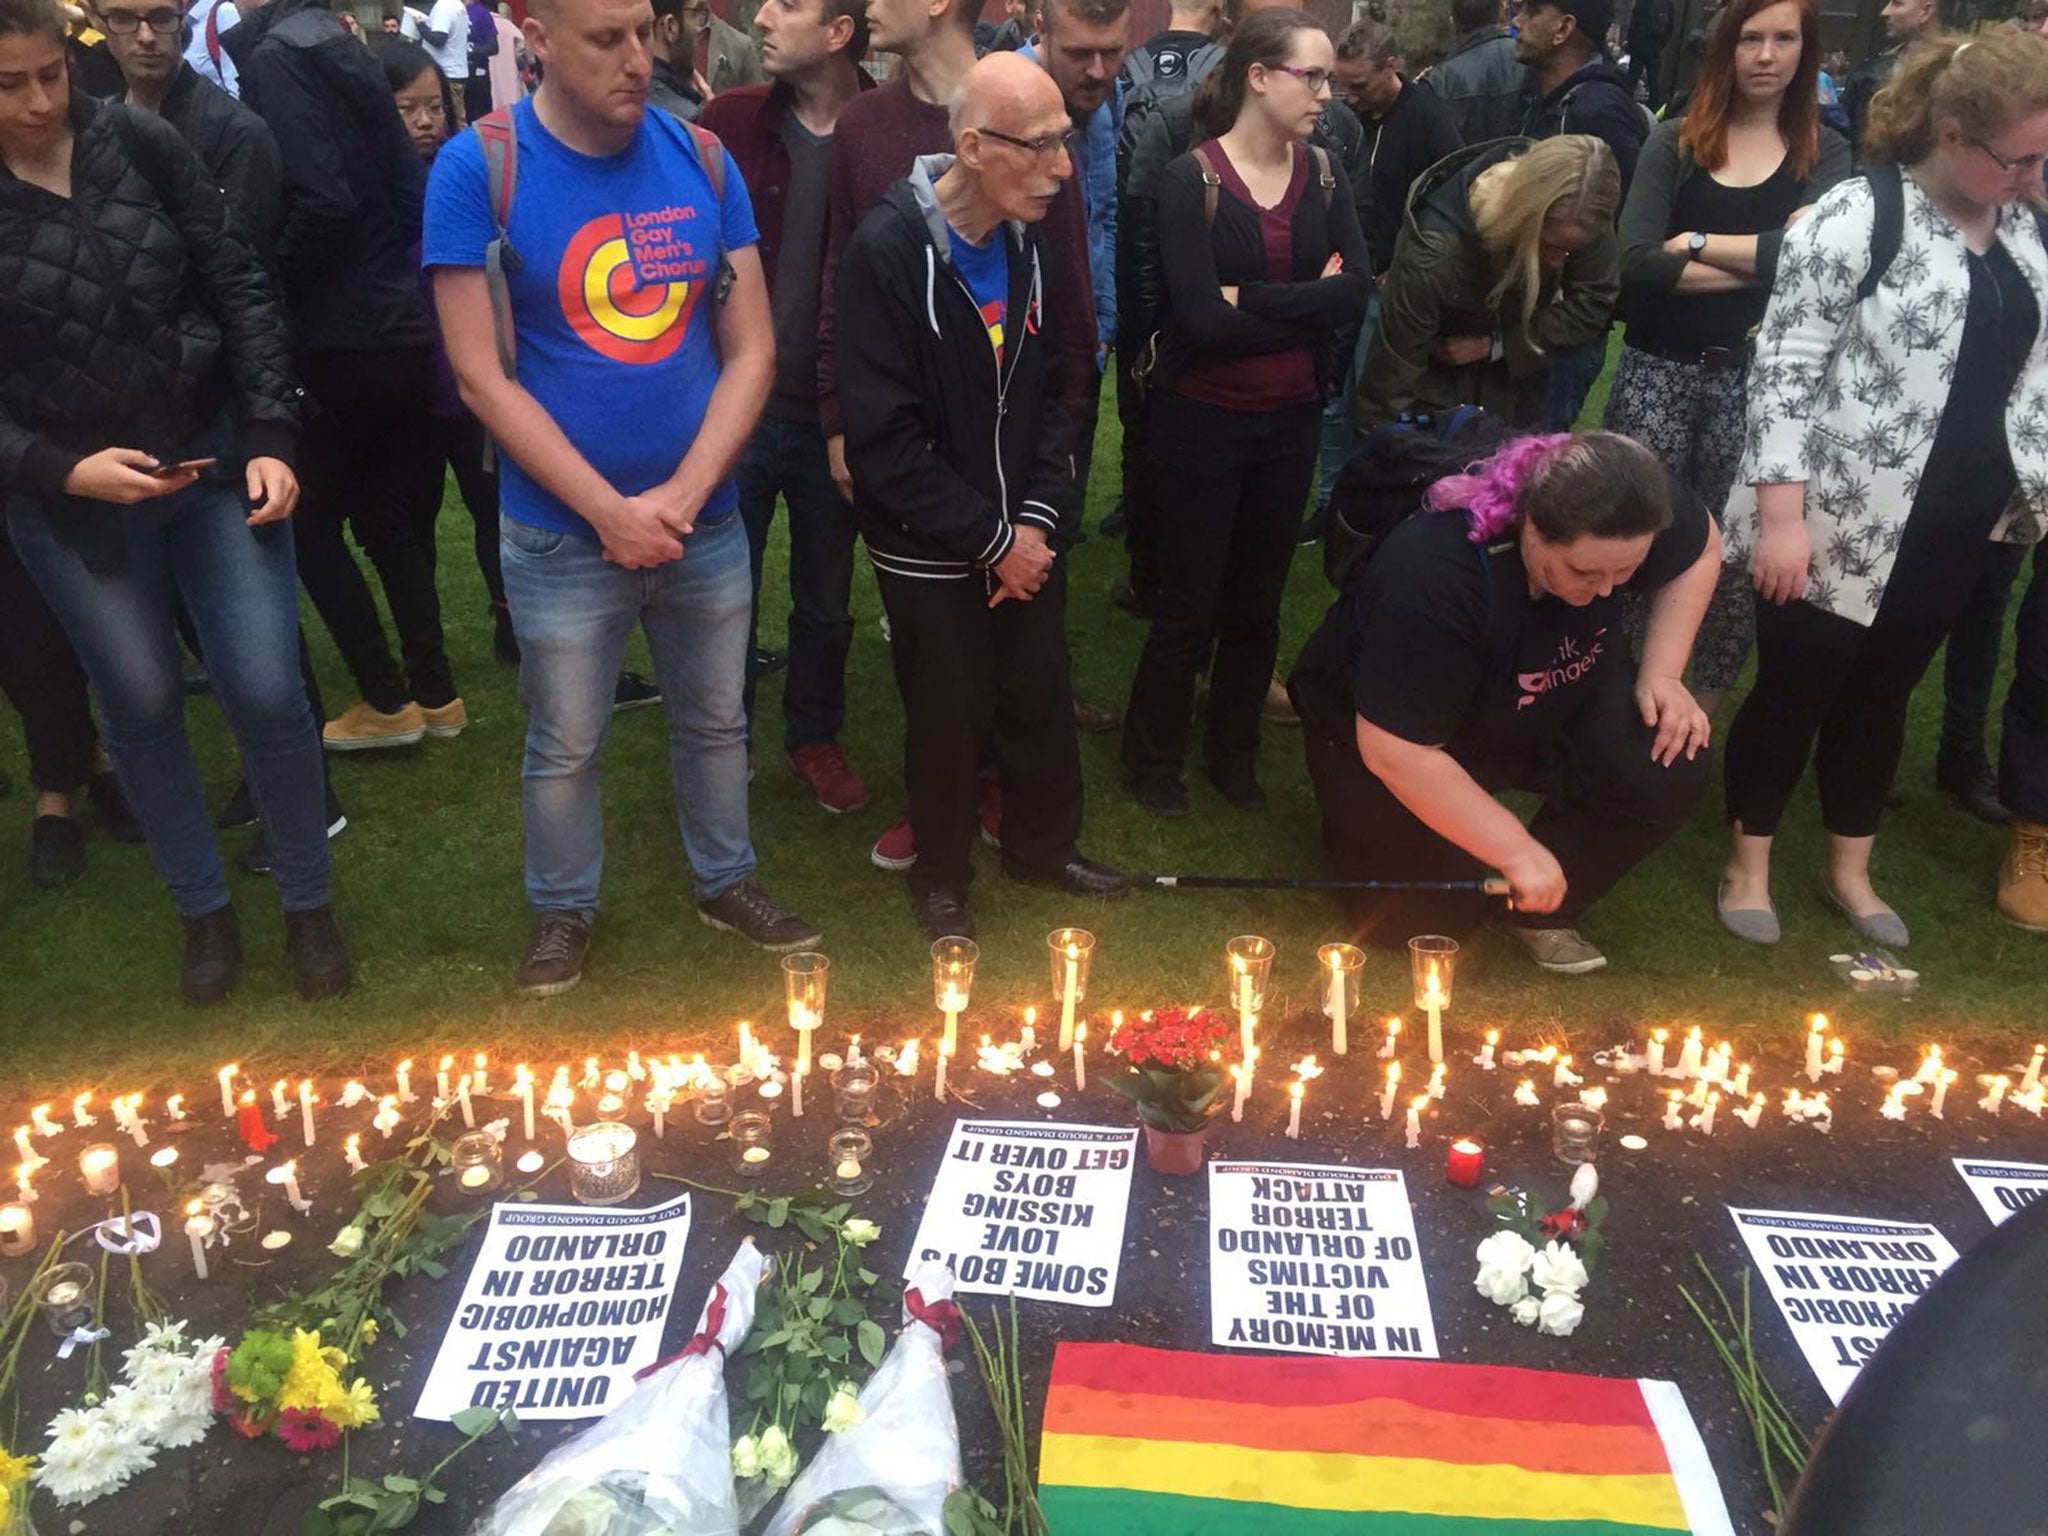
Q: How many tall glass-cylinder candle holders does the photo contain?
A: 6